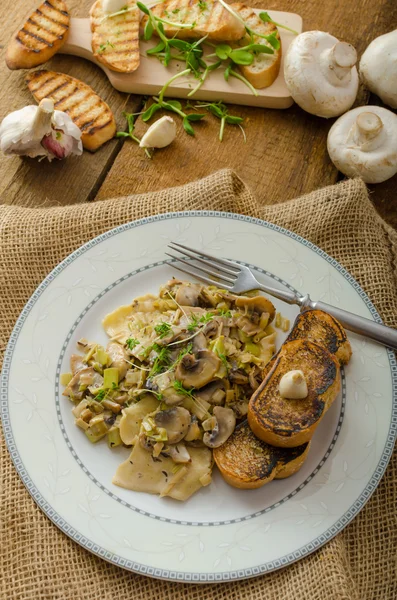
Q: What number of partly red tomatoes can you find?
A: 0